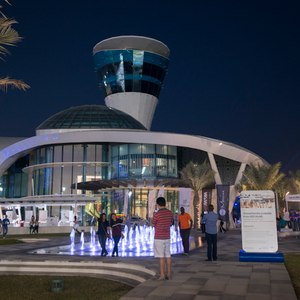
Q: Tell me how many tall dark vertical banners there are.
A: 2